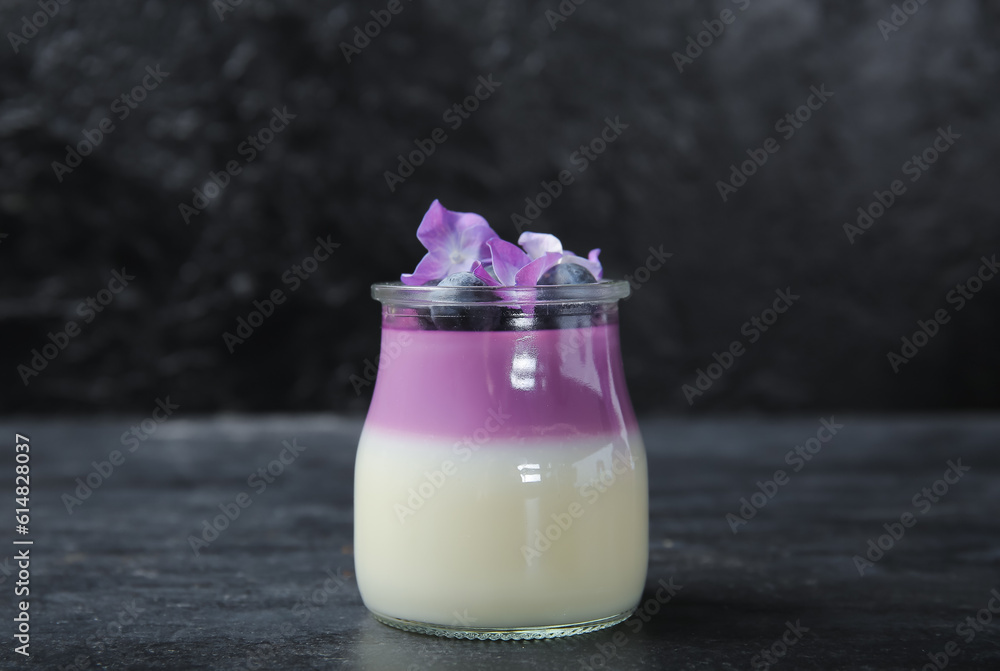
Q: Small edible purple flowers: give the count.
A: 3